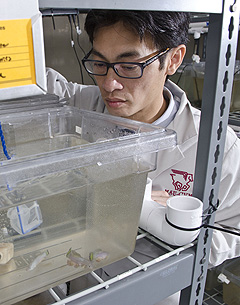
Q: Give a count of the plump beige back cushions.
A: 0